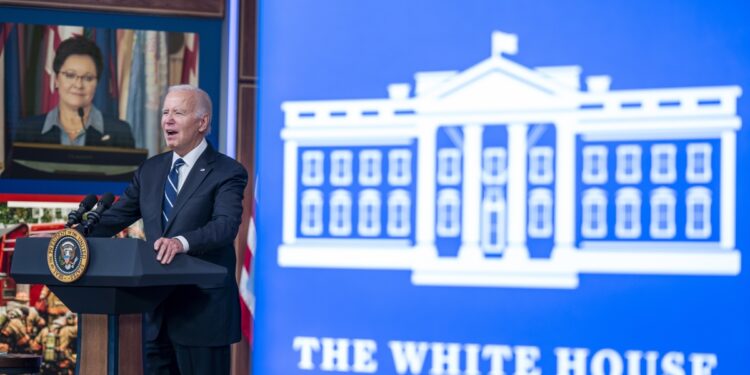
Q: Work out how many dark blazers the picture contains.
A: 2